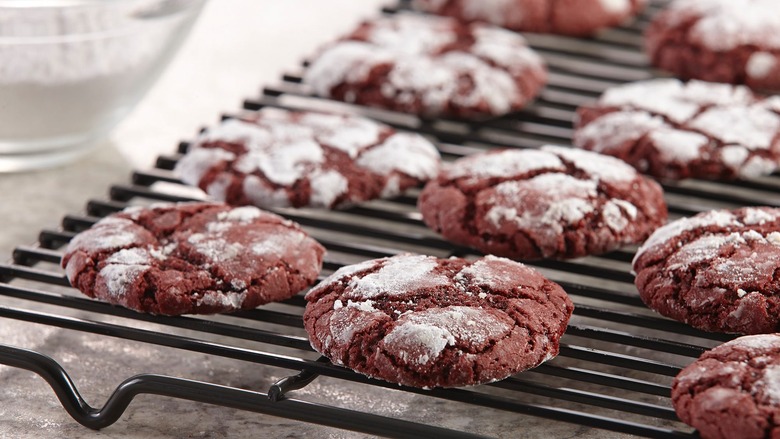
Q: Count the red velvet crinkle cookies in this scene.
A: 10